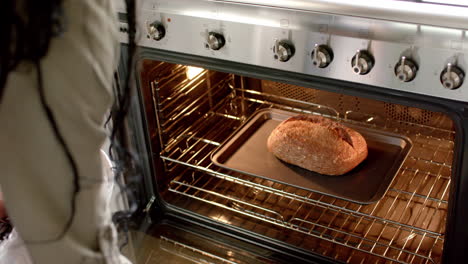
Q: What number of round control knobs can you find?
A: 7